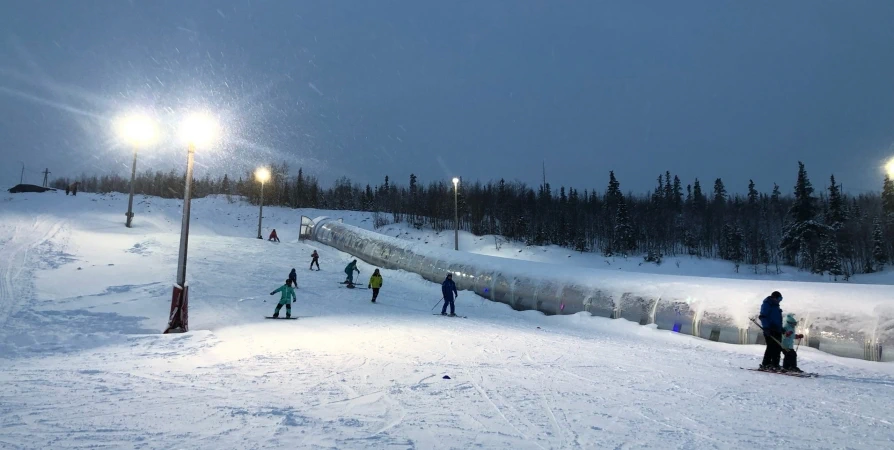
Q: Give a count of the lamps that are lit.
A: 5